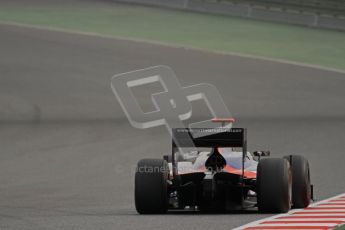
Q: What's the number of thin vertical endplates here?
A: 2